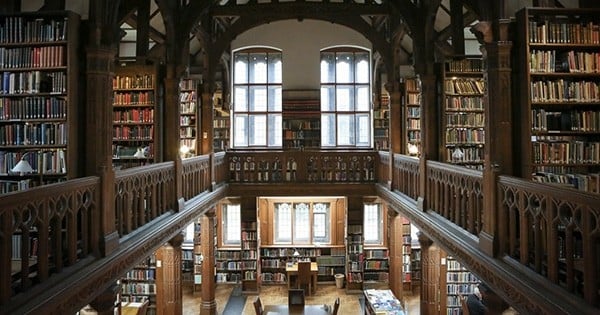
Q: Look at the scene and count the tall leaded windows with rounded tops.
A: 2